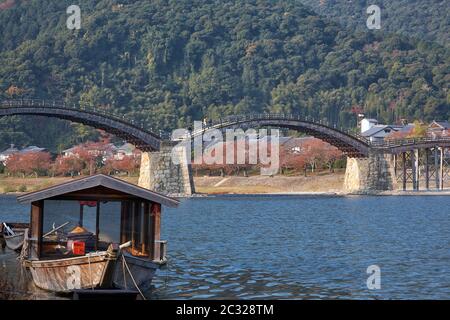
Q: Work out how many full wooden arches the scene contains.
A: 1